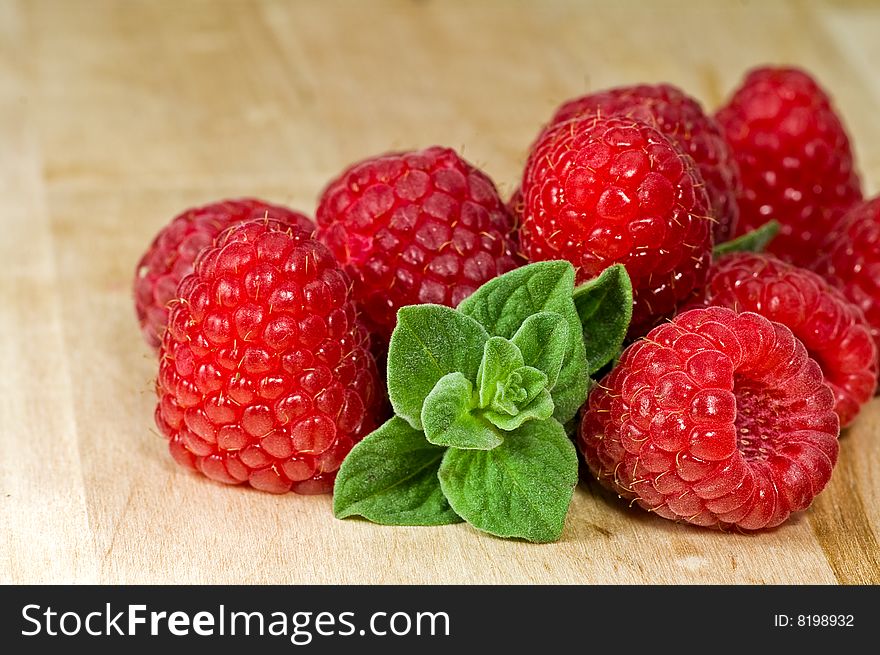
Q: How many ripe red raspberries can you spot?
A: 9